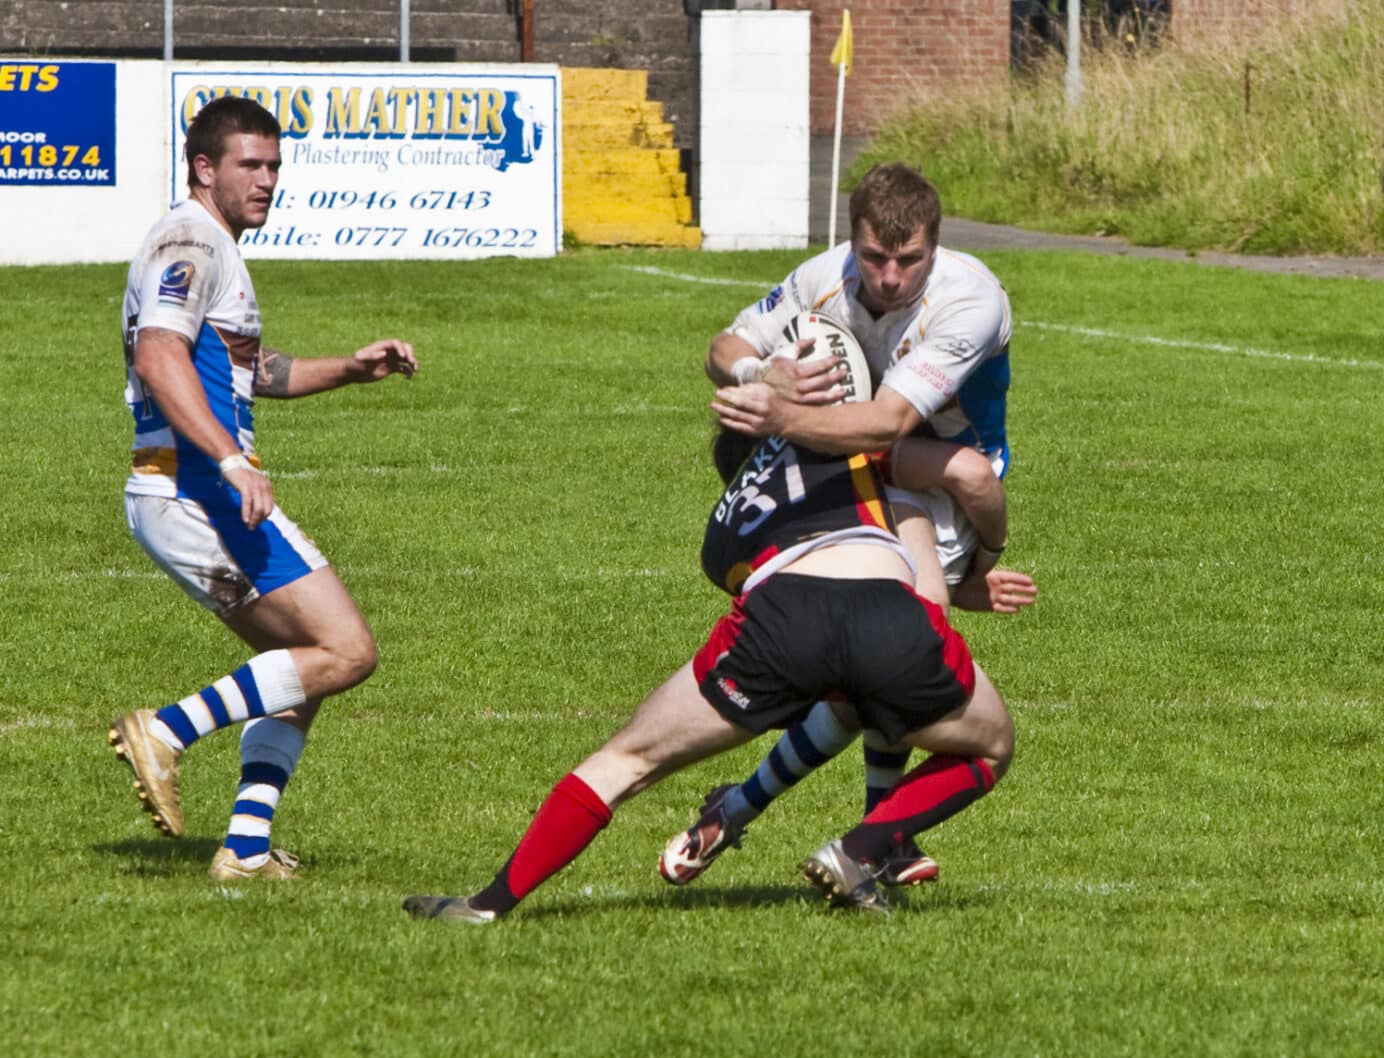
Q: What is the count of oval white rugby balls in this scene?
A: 1